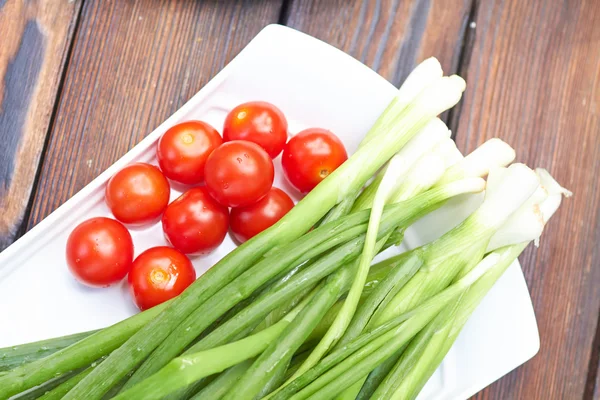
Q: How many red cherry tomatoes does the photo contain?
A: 9